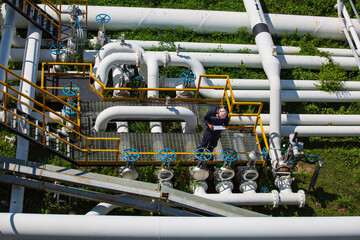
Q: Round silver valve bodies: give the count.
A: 5